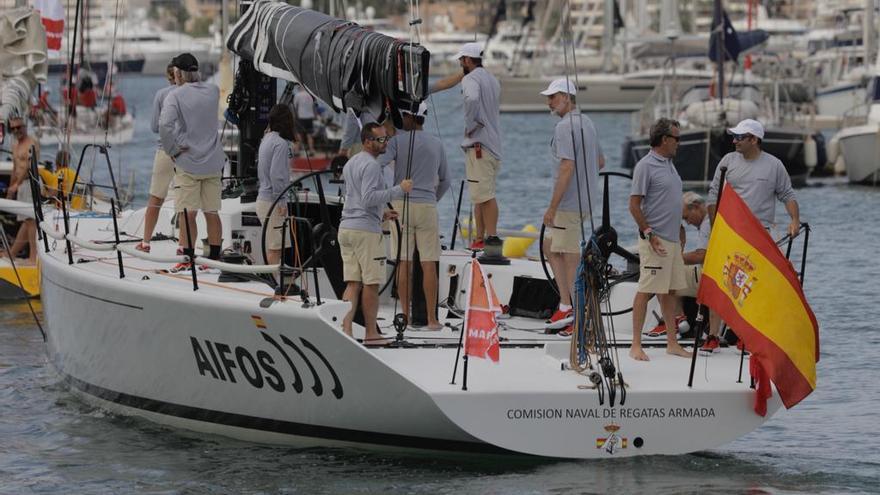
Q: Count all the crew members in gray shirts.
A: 11